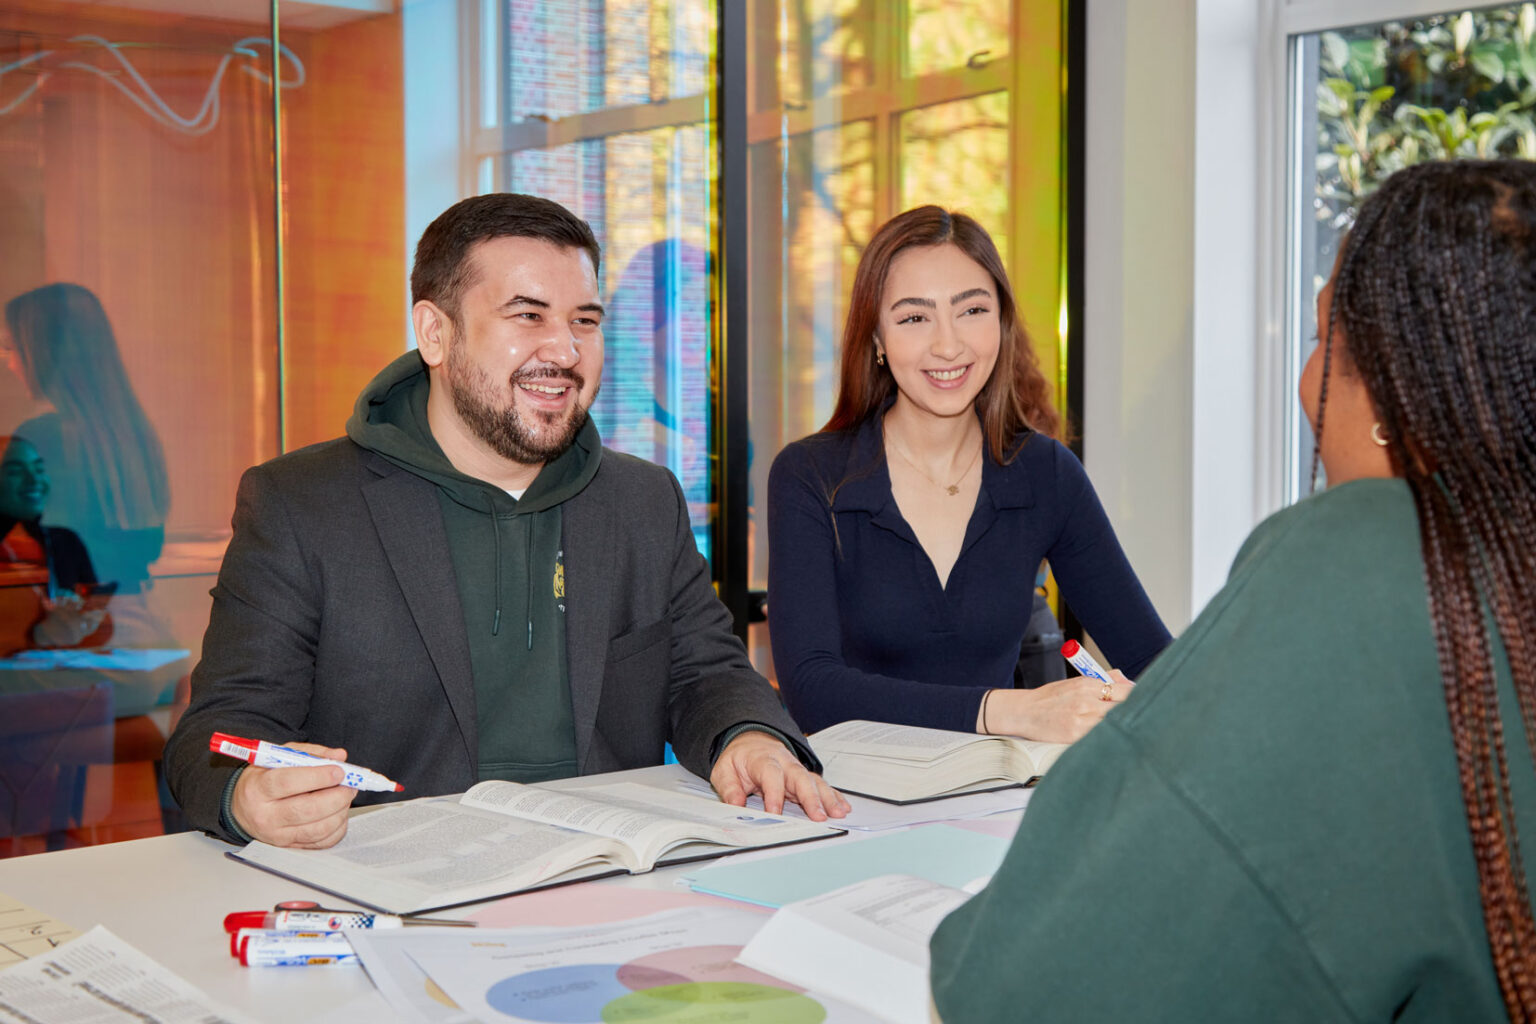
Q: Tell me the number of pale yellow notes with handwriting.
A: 1